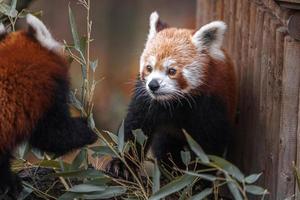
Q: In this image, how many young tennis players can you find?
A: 0